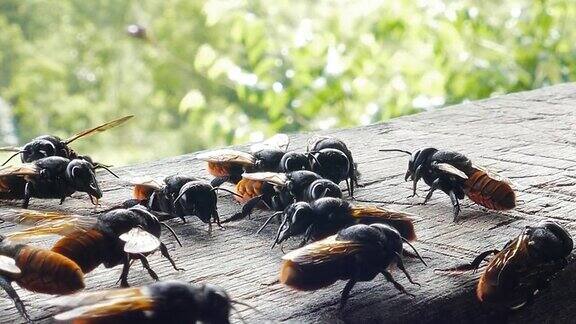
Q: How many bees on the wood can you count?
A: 13